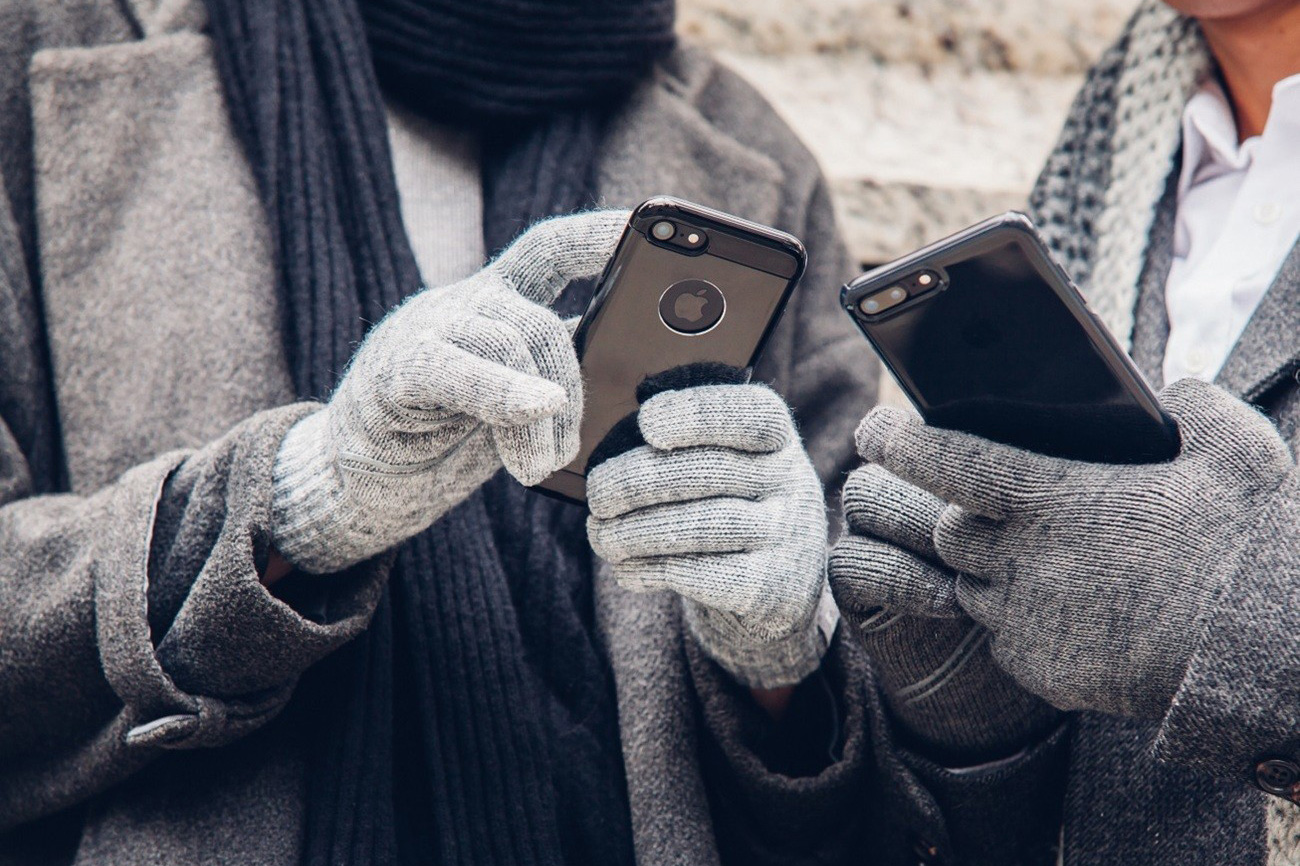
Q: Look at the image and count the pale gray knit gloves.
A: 2